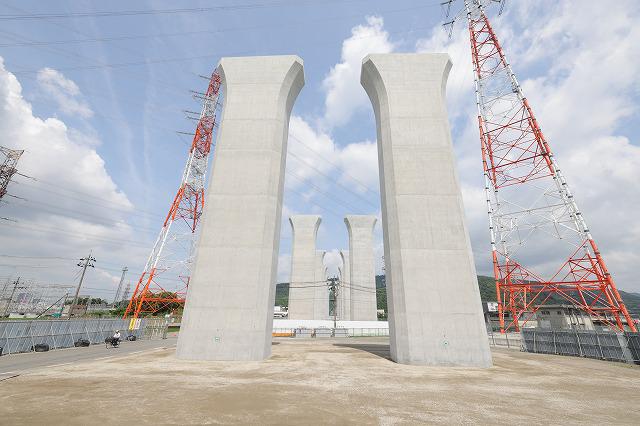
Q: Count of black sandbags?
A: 5